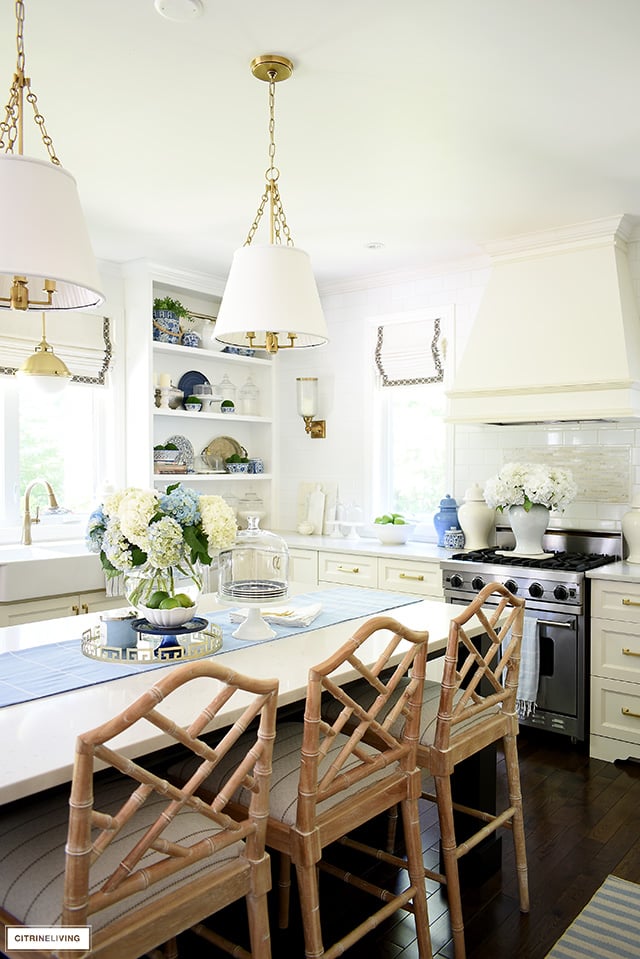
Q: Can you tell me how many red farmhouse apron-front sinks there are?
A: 0